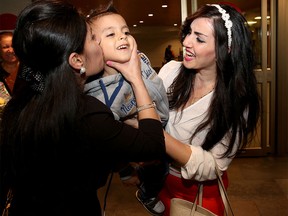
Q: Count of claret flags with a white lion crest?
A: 0